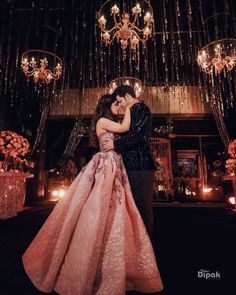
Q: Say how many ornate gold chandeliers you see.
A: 4